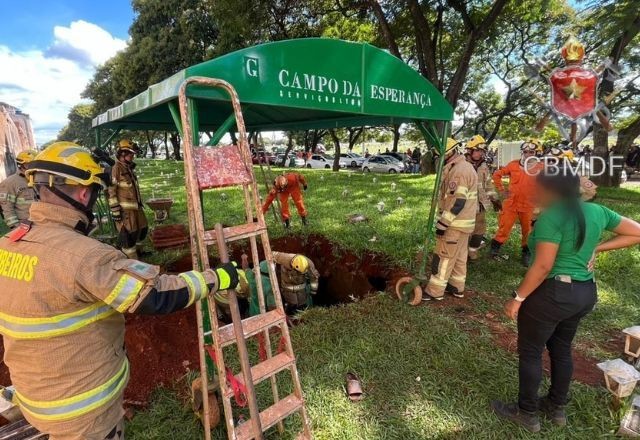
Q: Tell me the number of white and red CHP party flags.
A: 0